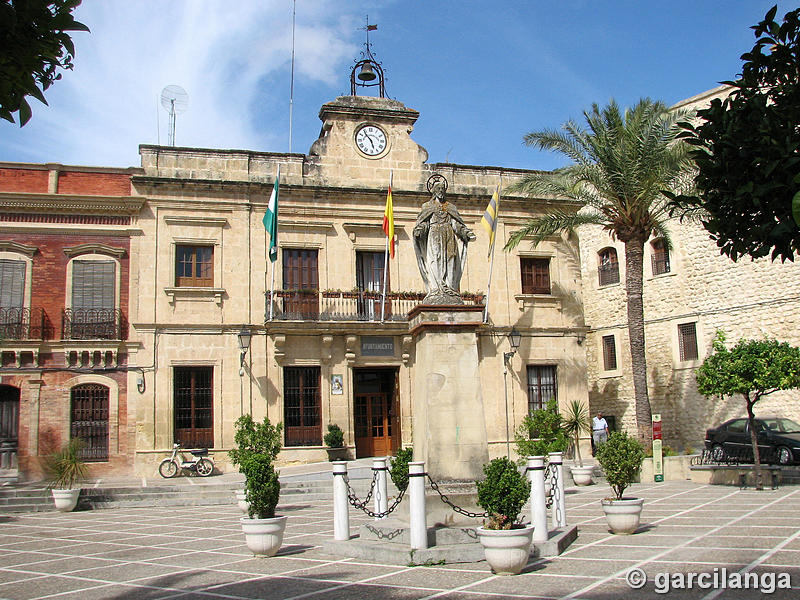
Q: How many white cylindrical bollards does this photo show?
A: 5